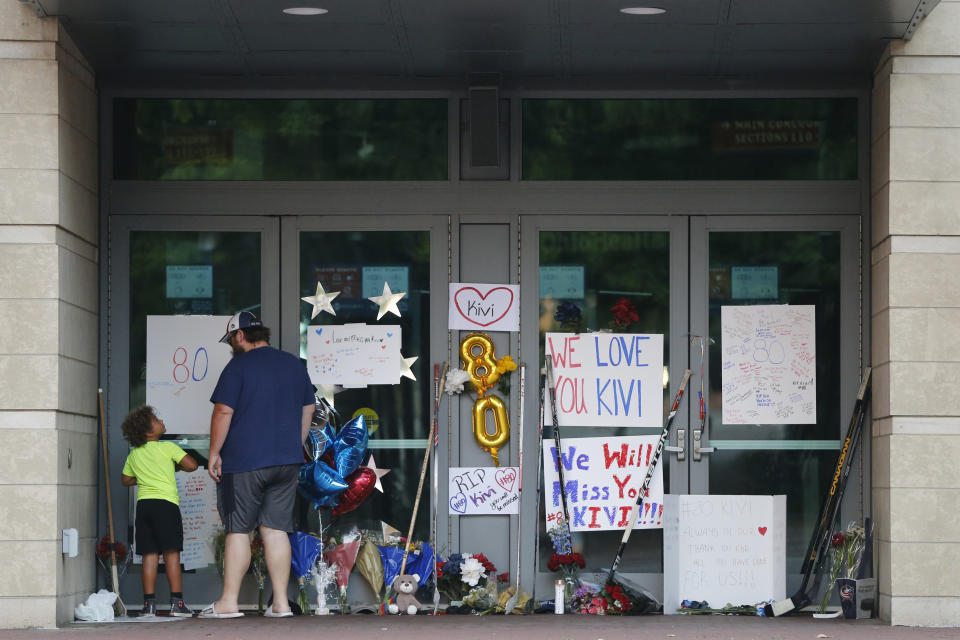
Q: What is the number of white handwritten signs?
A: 9